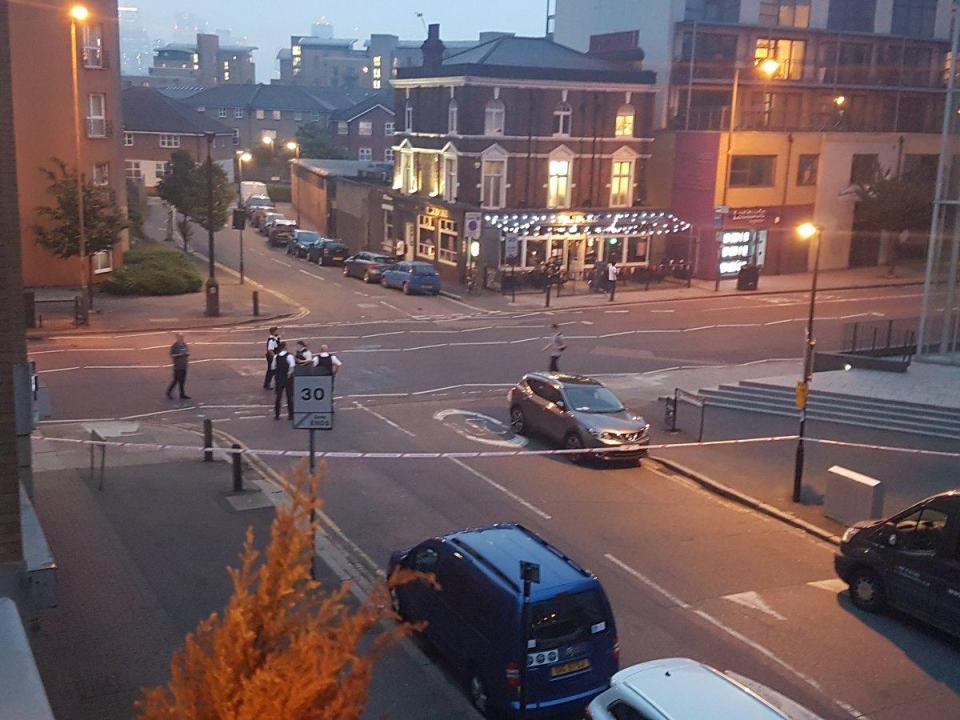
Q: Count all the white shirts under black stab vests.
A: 4